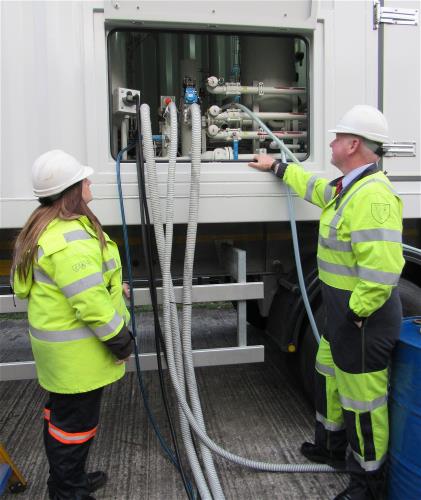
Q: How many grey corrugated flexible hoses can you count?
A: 3